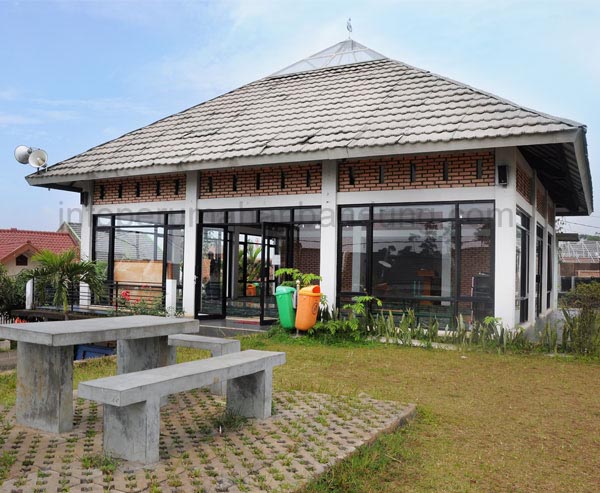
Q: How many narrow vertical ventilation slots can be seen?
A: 15